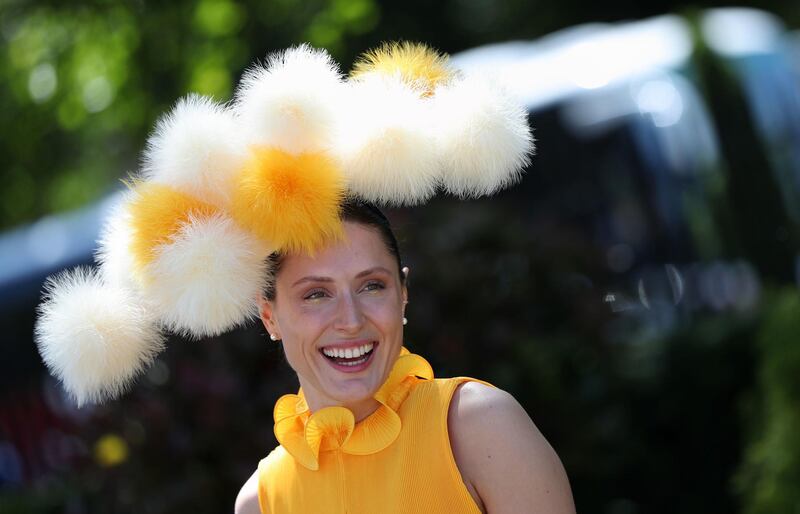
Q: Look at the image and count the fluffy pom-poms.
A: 10